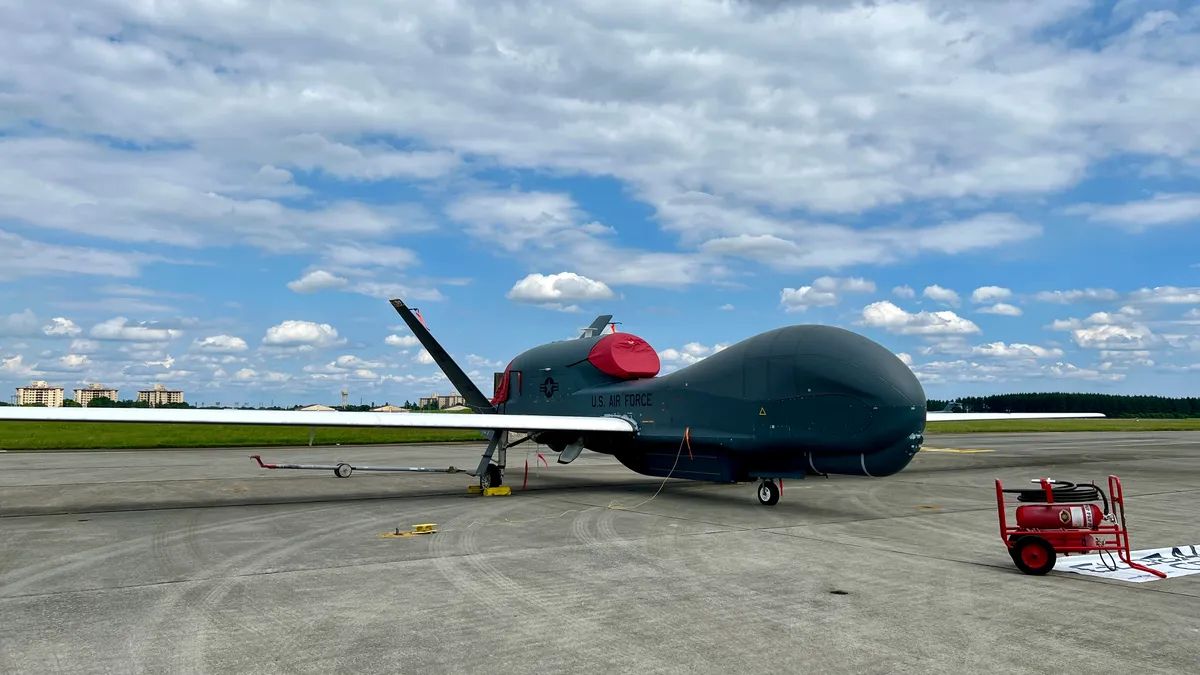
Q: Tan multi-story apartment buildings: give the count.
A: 3